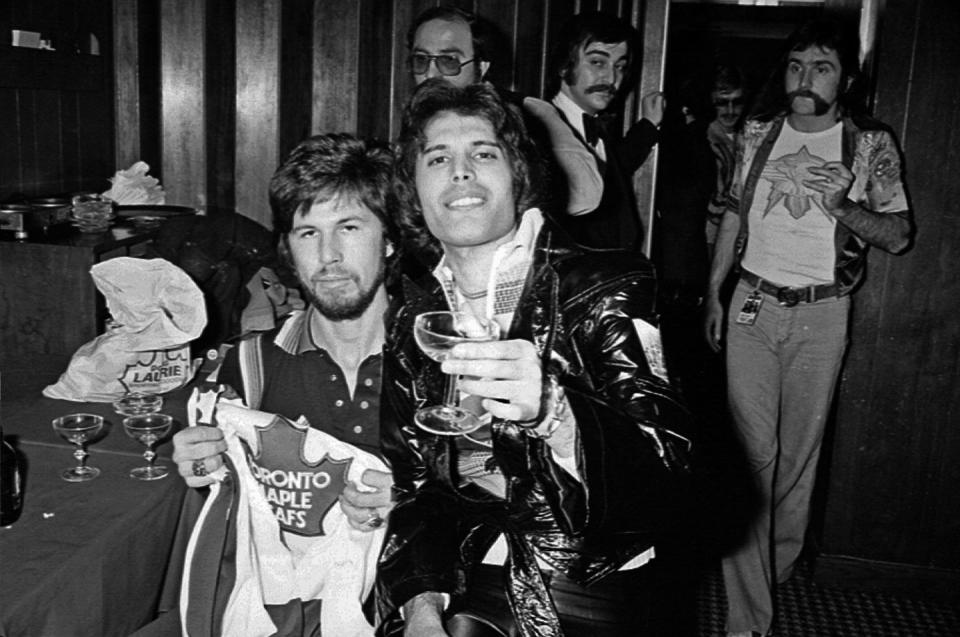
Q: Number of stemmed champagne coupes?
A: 3